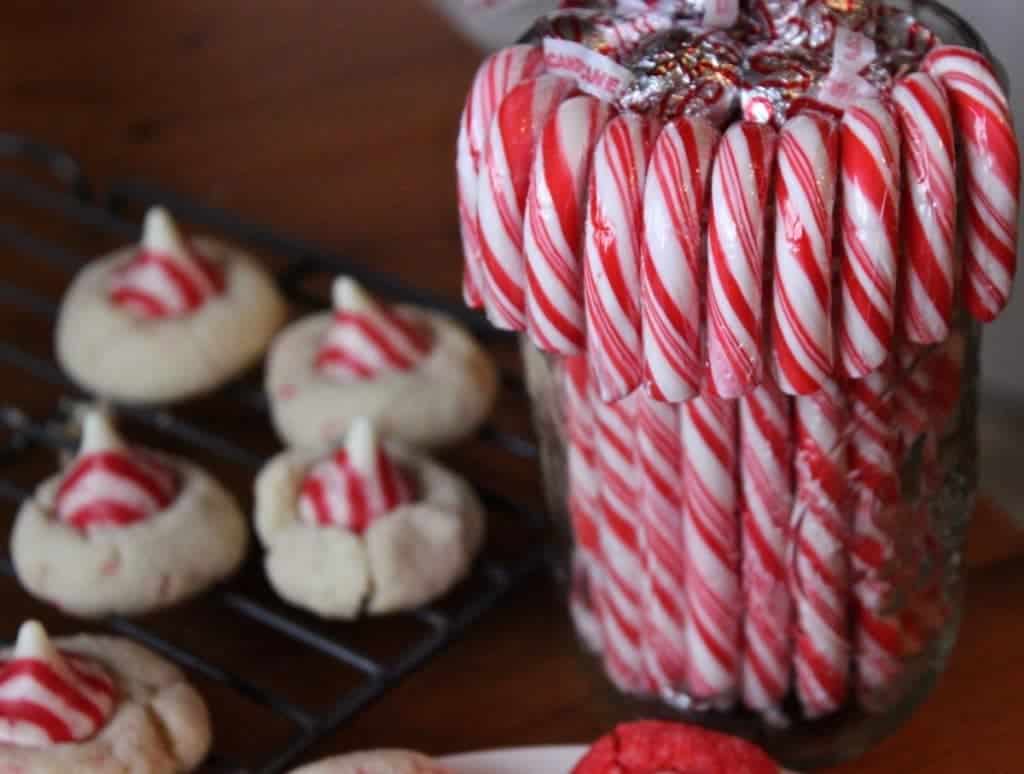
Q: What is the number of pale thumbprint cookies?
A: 5